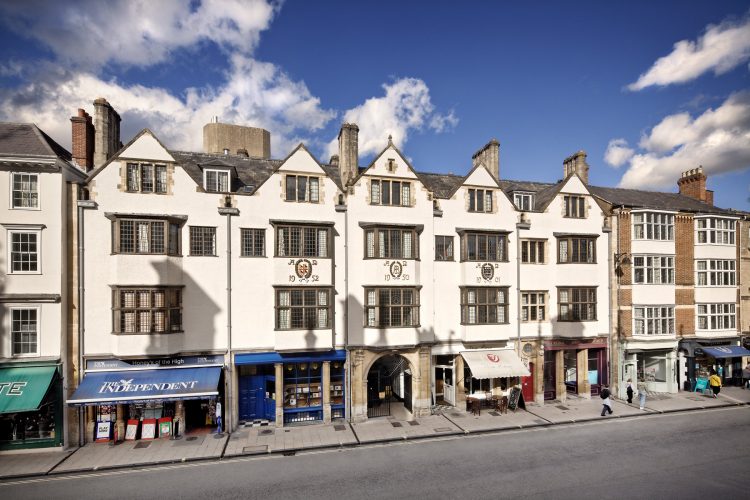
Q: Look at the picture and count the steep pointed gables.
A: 5